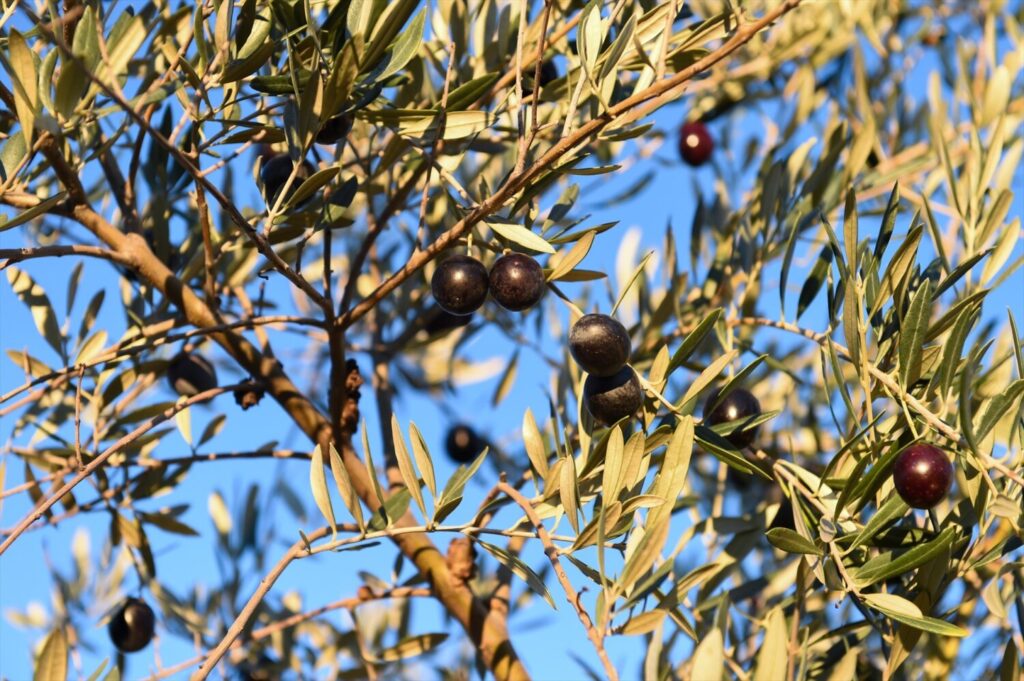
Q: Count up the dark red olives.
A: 2